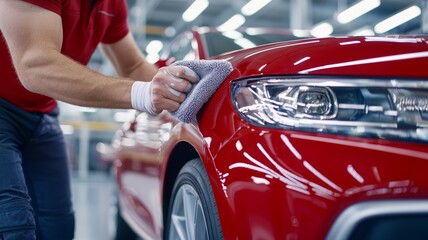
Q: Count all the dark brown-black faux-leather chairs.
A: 0